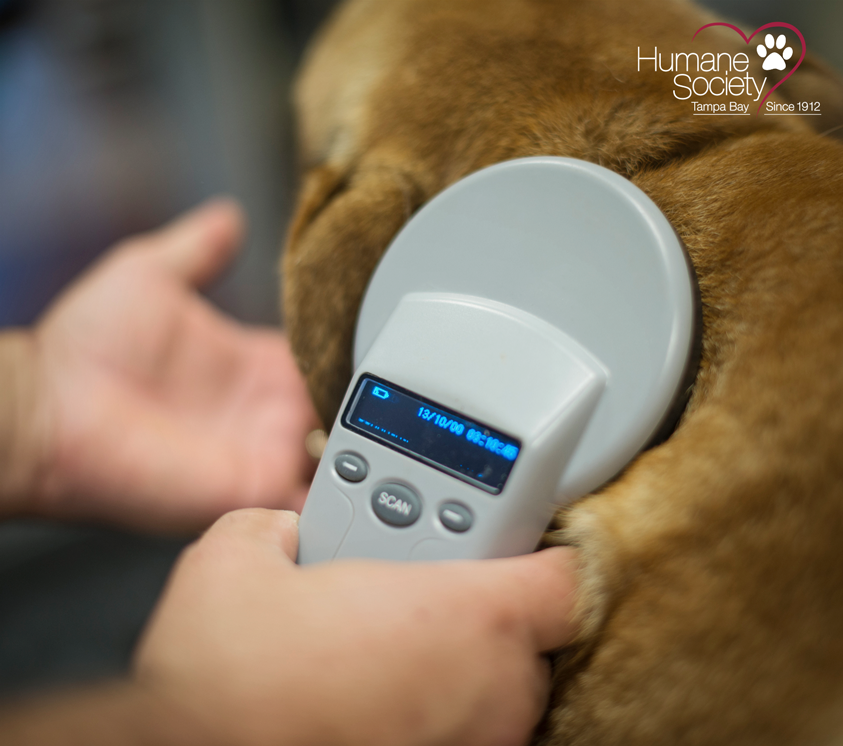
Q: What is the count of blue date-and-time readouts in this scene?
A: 1